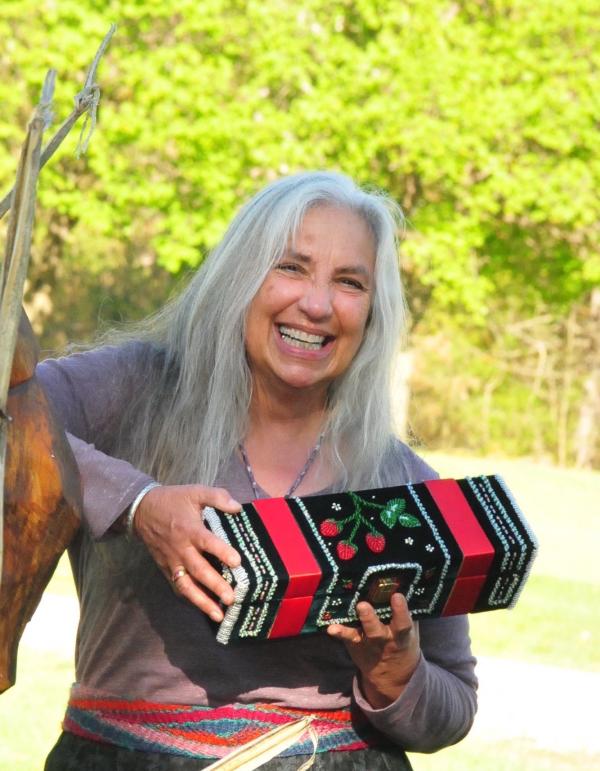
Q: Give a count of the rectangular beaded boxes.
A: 1